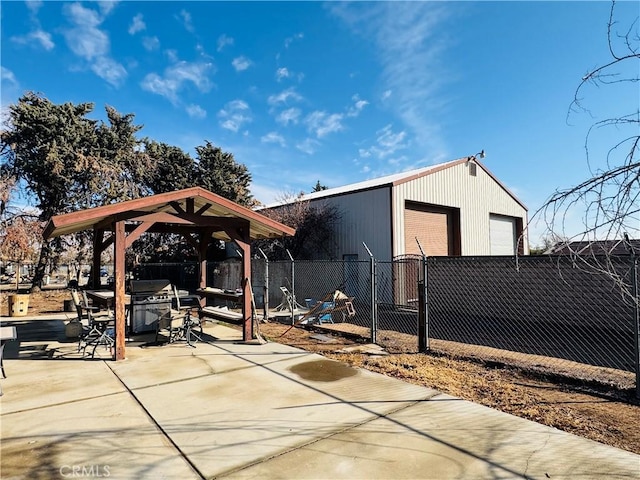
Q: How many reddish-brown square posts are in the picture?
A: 4